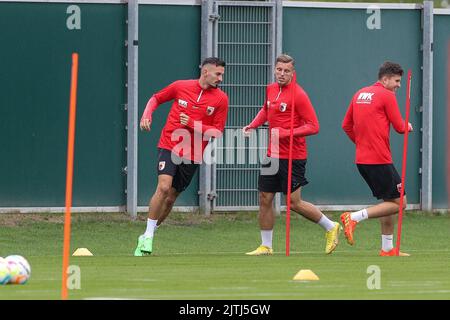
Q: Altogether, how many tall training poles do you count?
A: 3